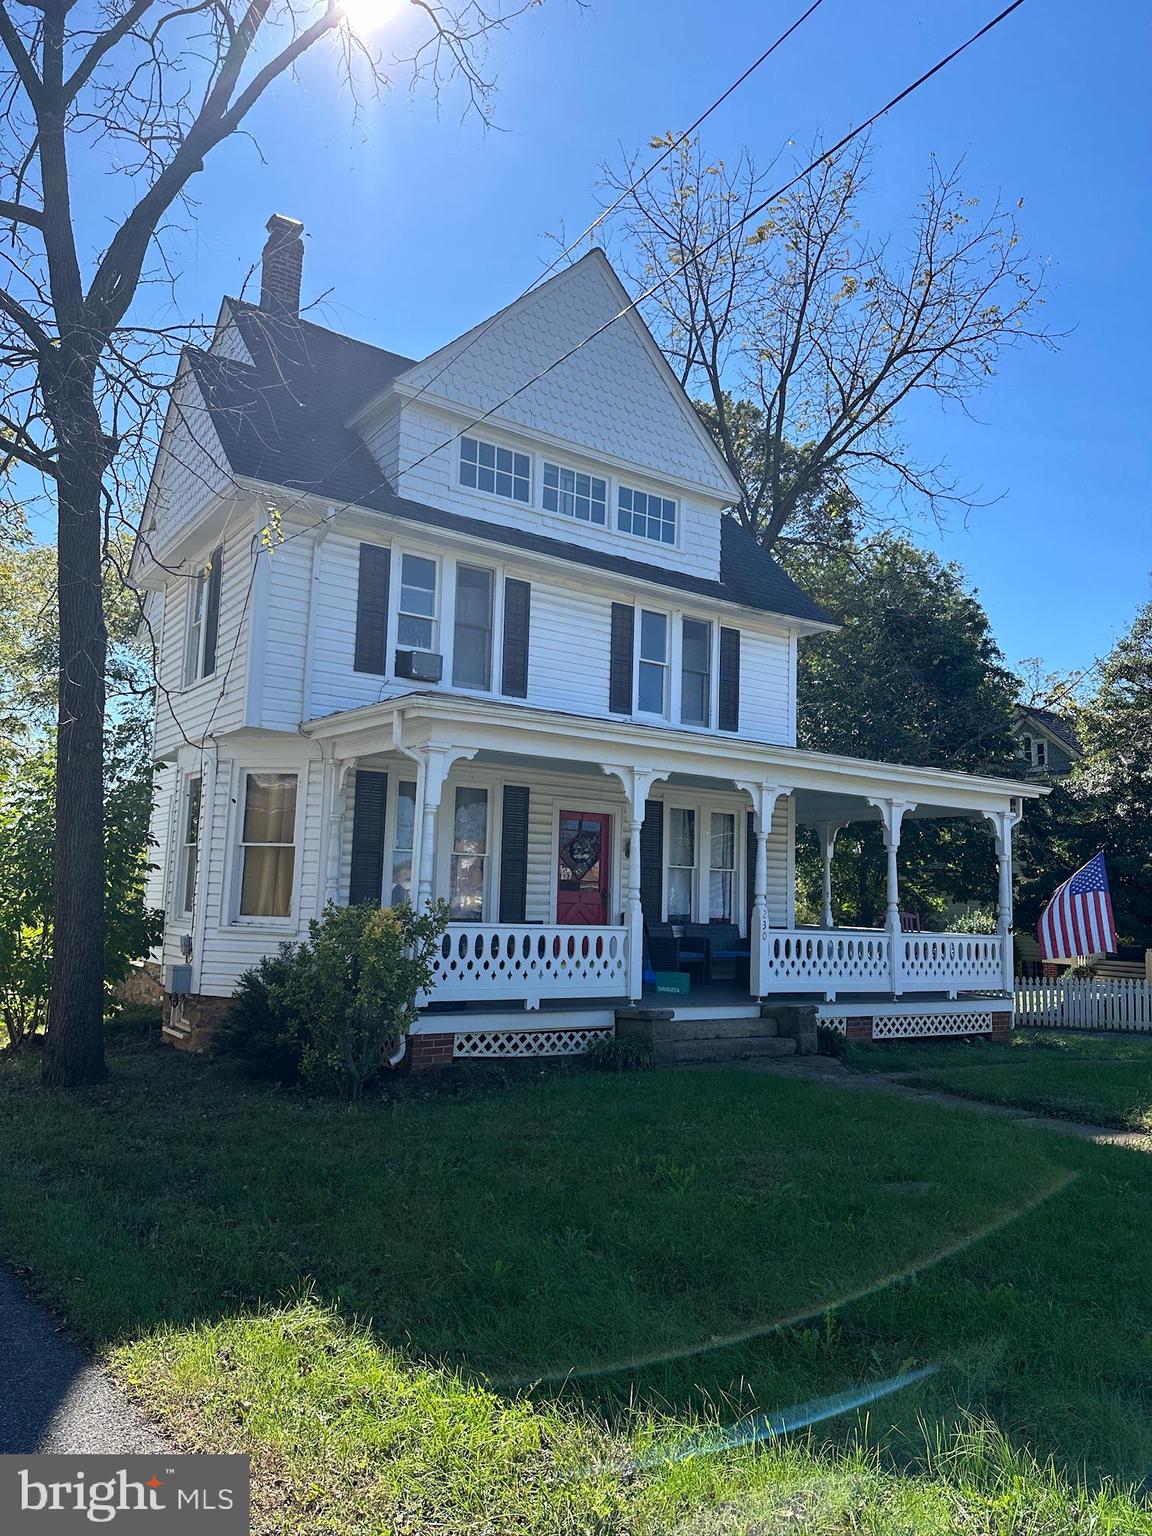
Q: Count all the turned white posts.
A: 7